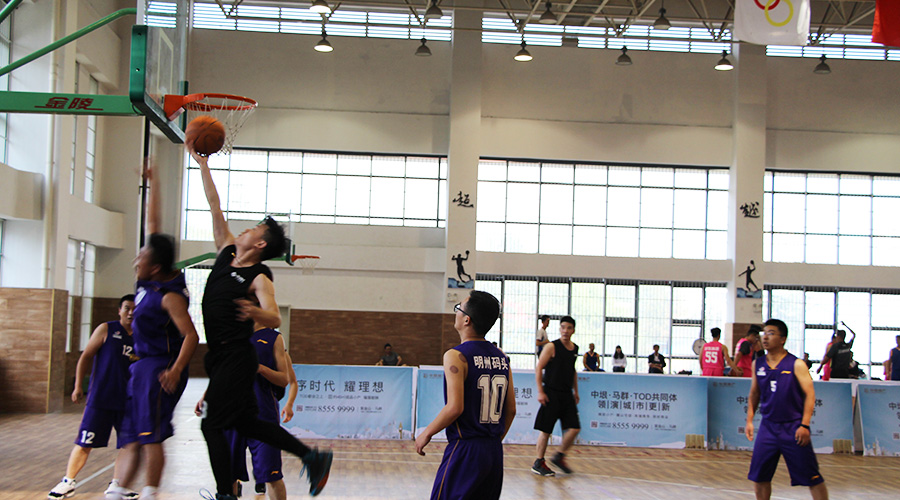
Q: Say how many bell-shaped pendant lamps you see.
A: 10